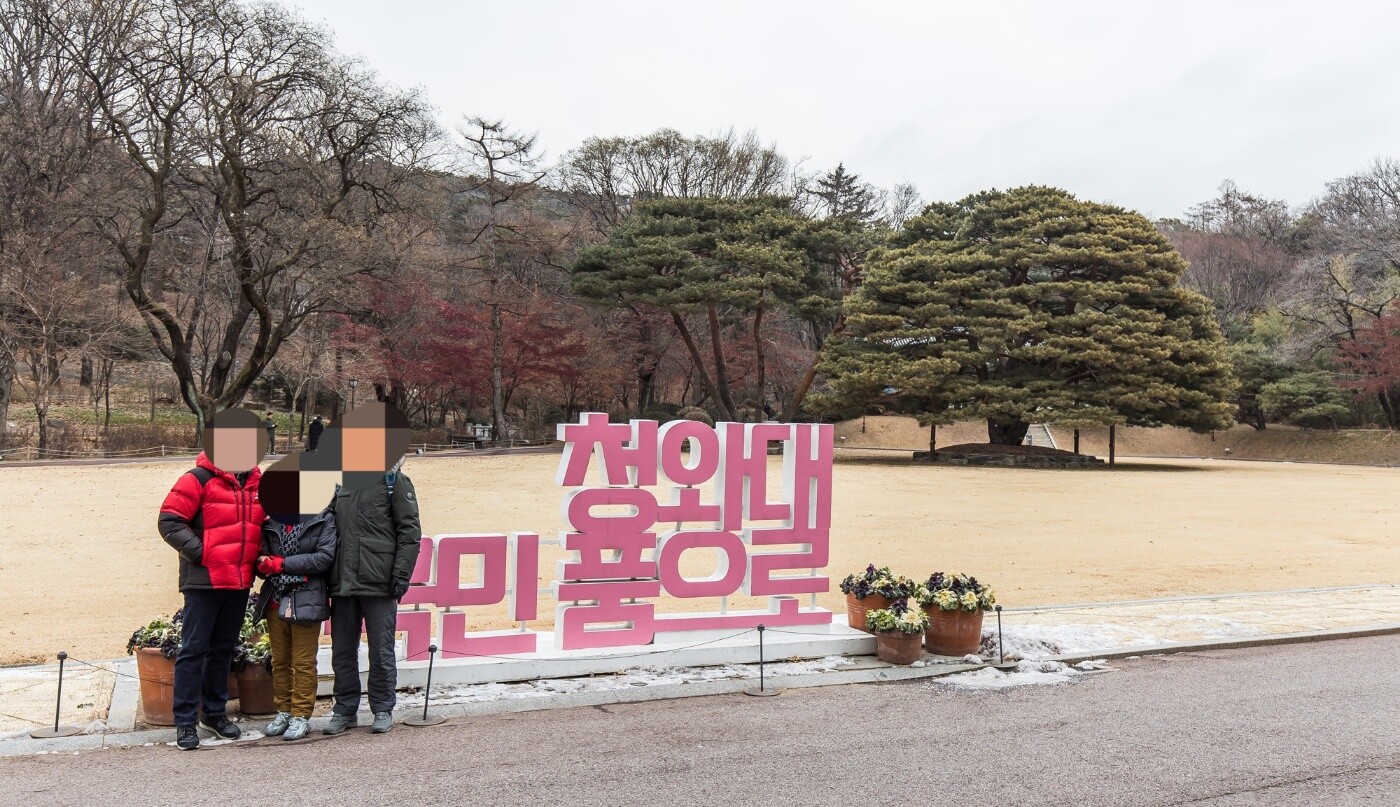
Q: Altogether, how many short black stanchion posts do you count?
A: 4